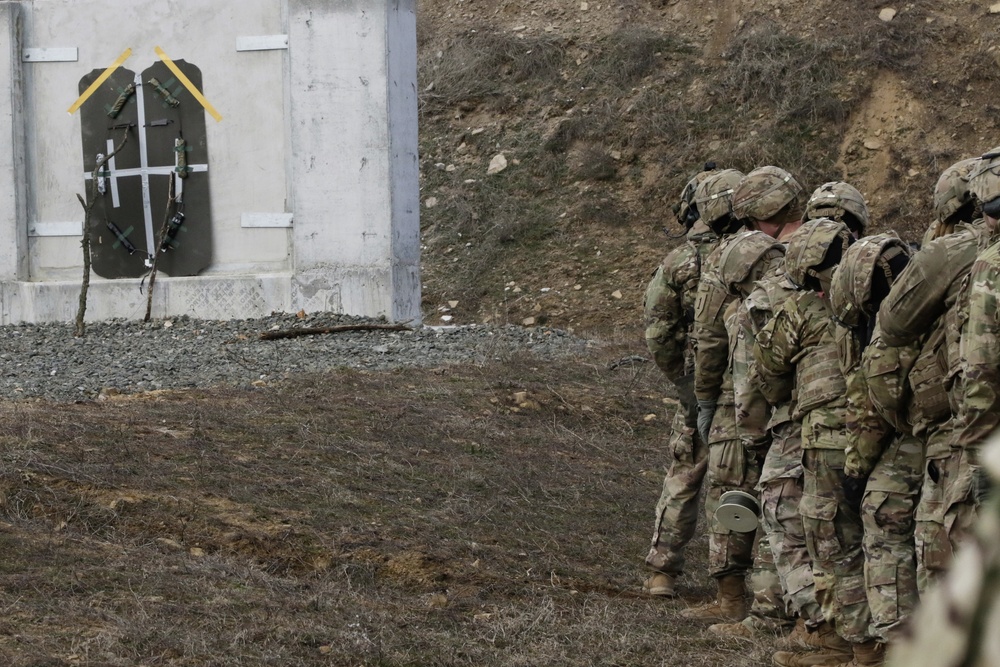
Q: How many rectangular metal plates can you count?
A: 4